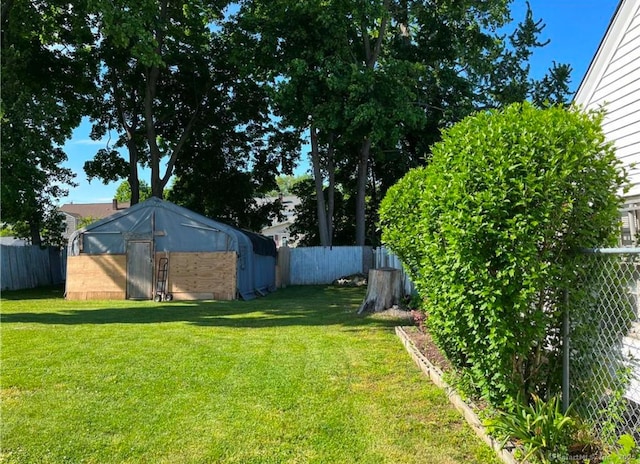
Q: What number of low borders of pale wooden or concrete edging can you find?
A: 1